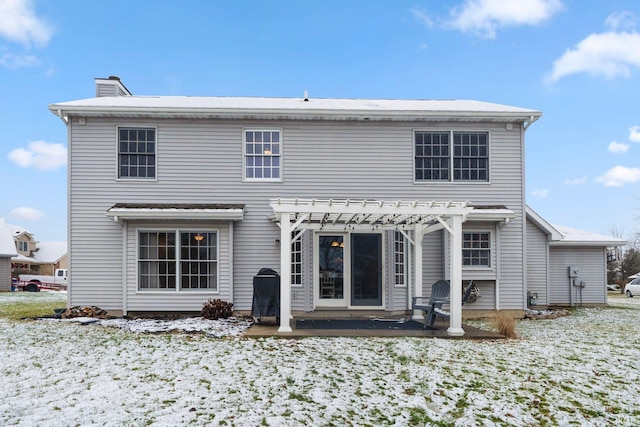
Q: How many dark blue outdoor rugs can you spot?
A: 1